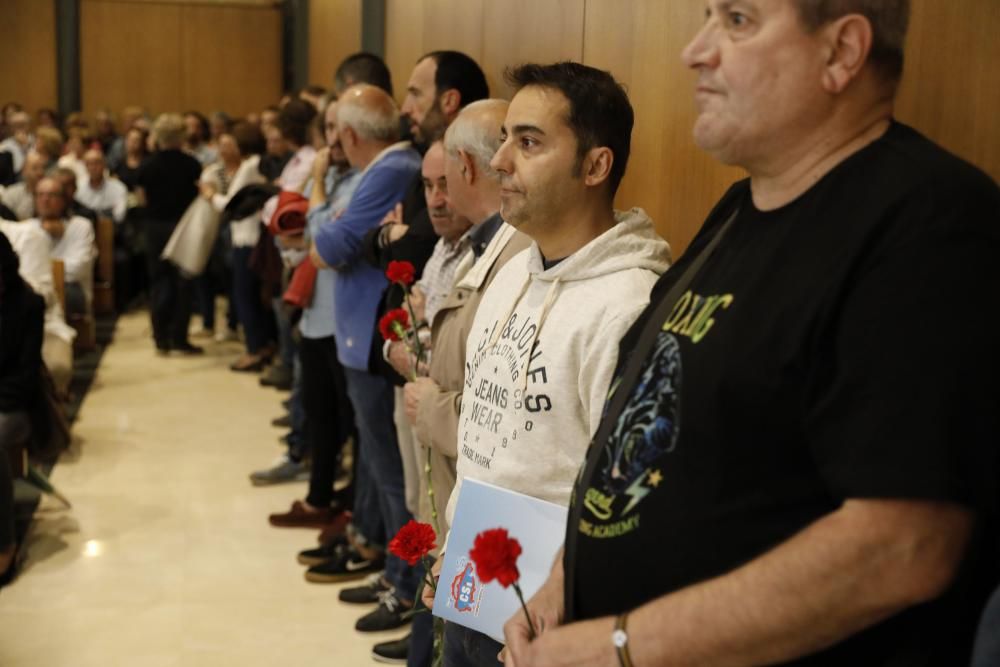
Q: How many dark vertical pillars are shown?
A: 3